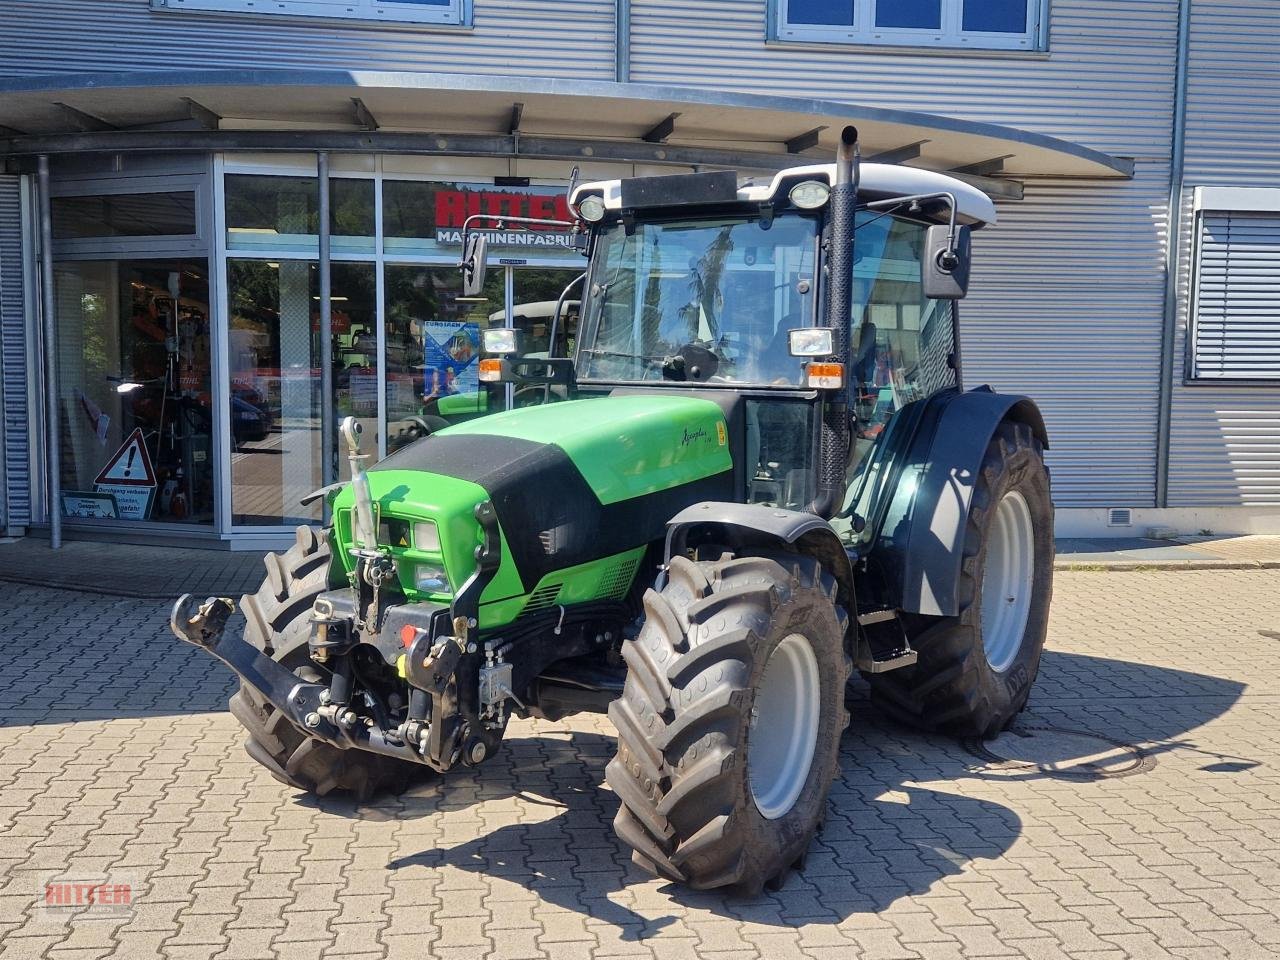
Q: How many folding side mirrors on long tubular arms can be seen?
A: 2